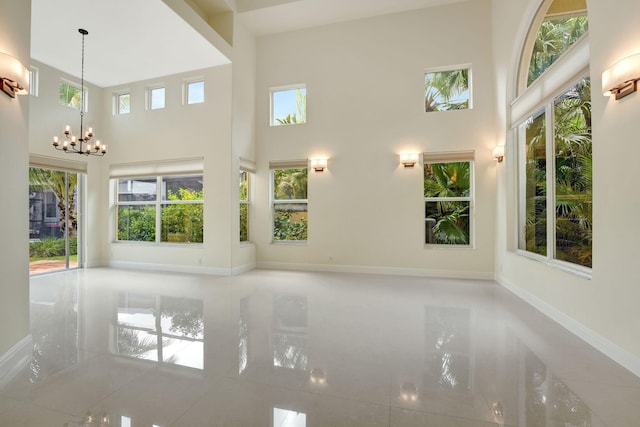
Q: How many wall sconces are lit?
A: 5